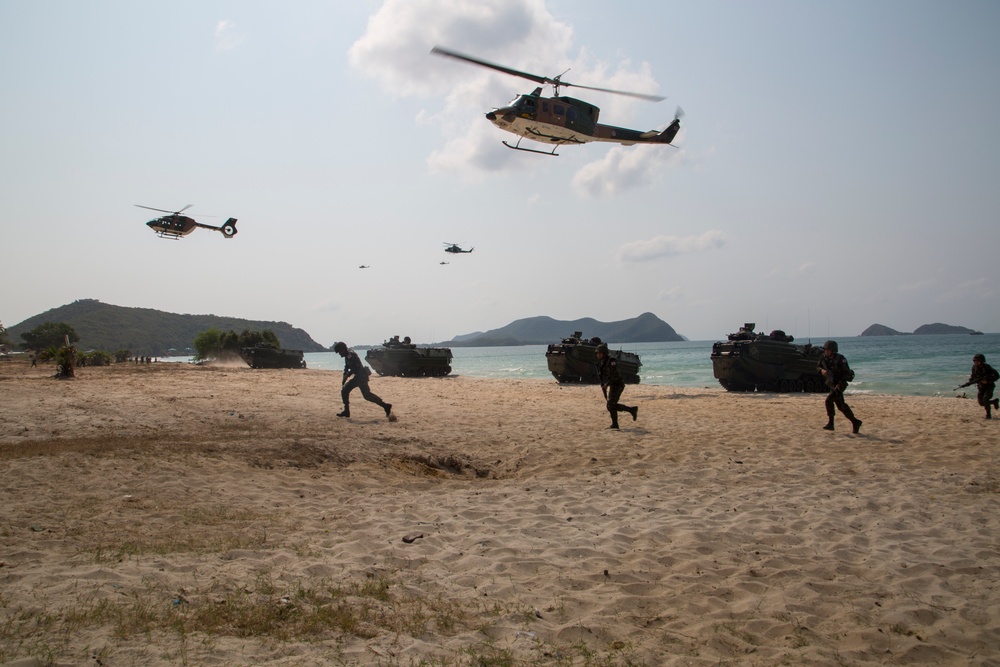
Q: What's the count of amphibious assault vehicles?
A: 4